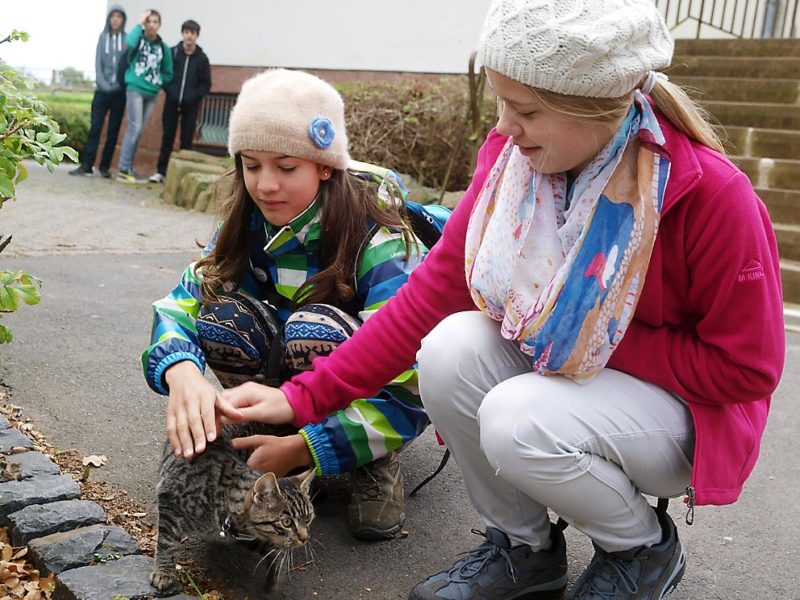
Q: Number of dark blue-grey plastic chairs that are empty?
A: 0